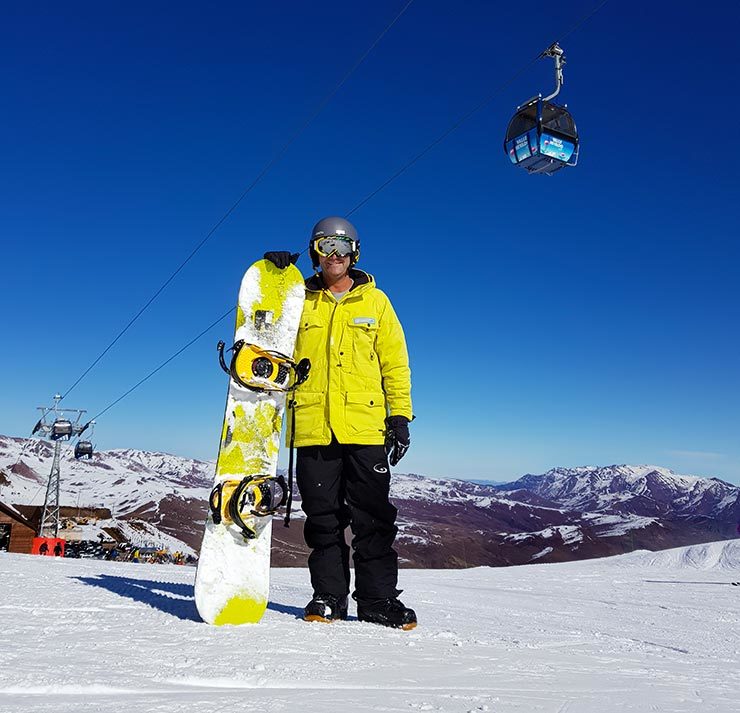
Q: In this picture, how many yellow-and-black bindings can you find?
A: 2